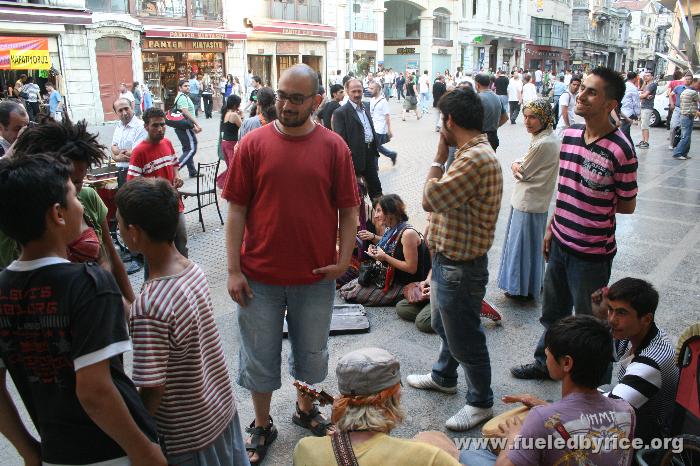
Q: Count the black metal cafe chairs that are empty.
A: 1